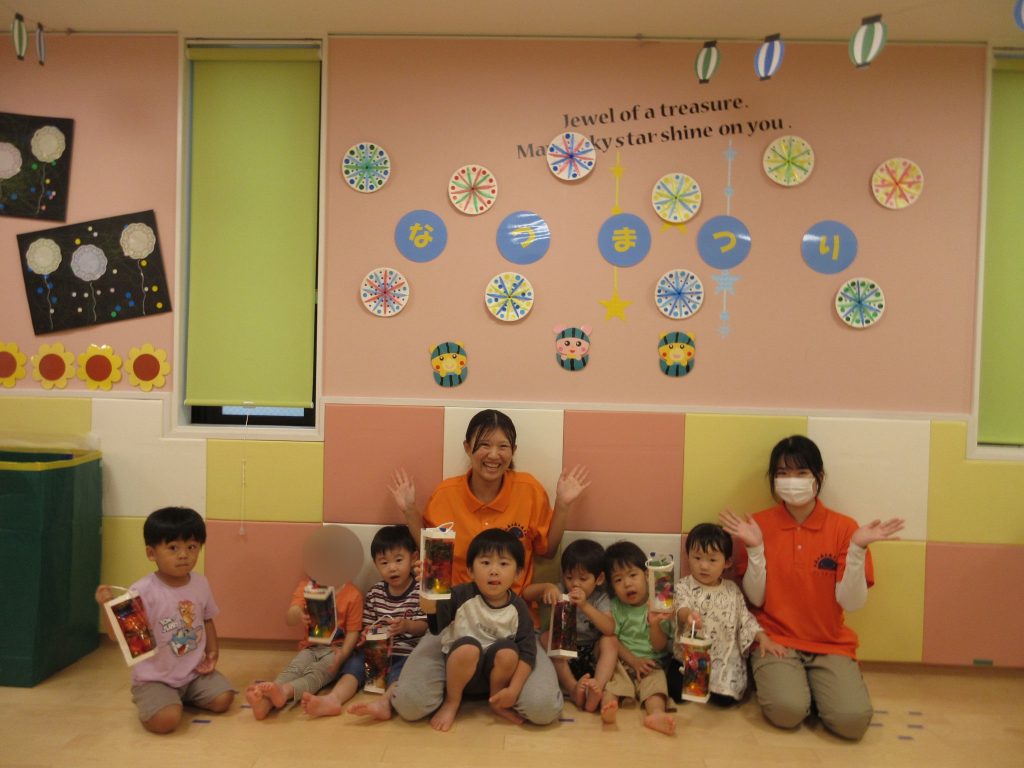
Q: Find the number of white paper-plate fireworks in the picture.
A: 10